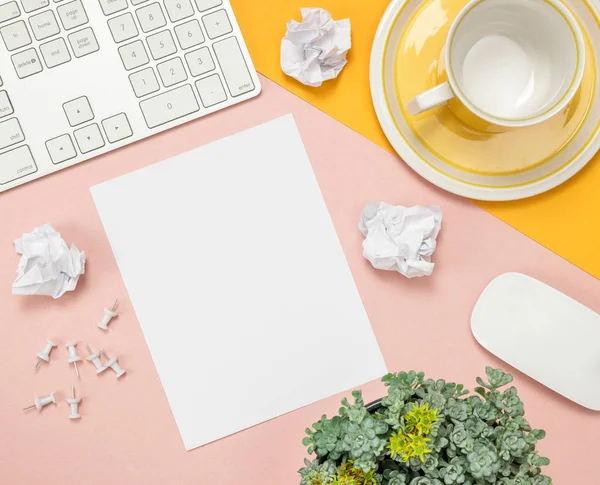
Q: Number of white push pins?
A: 7